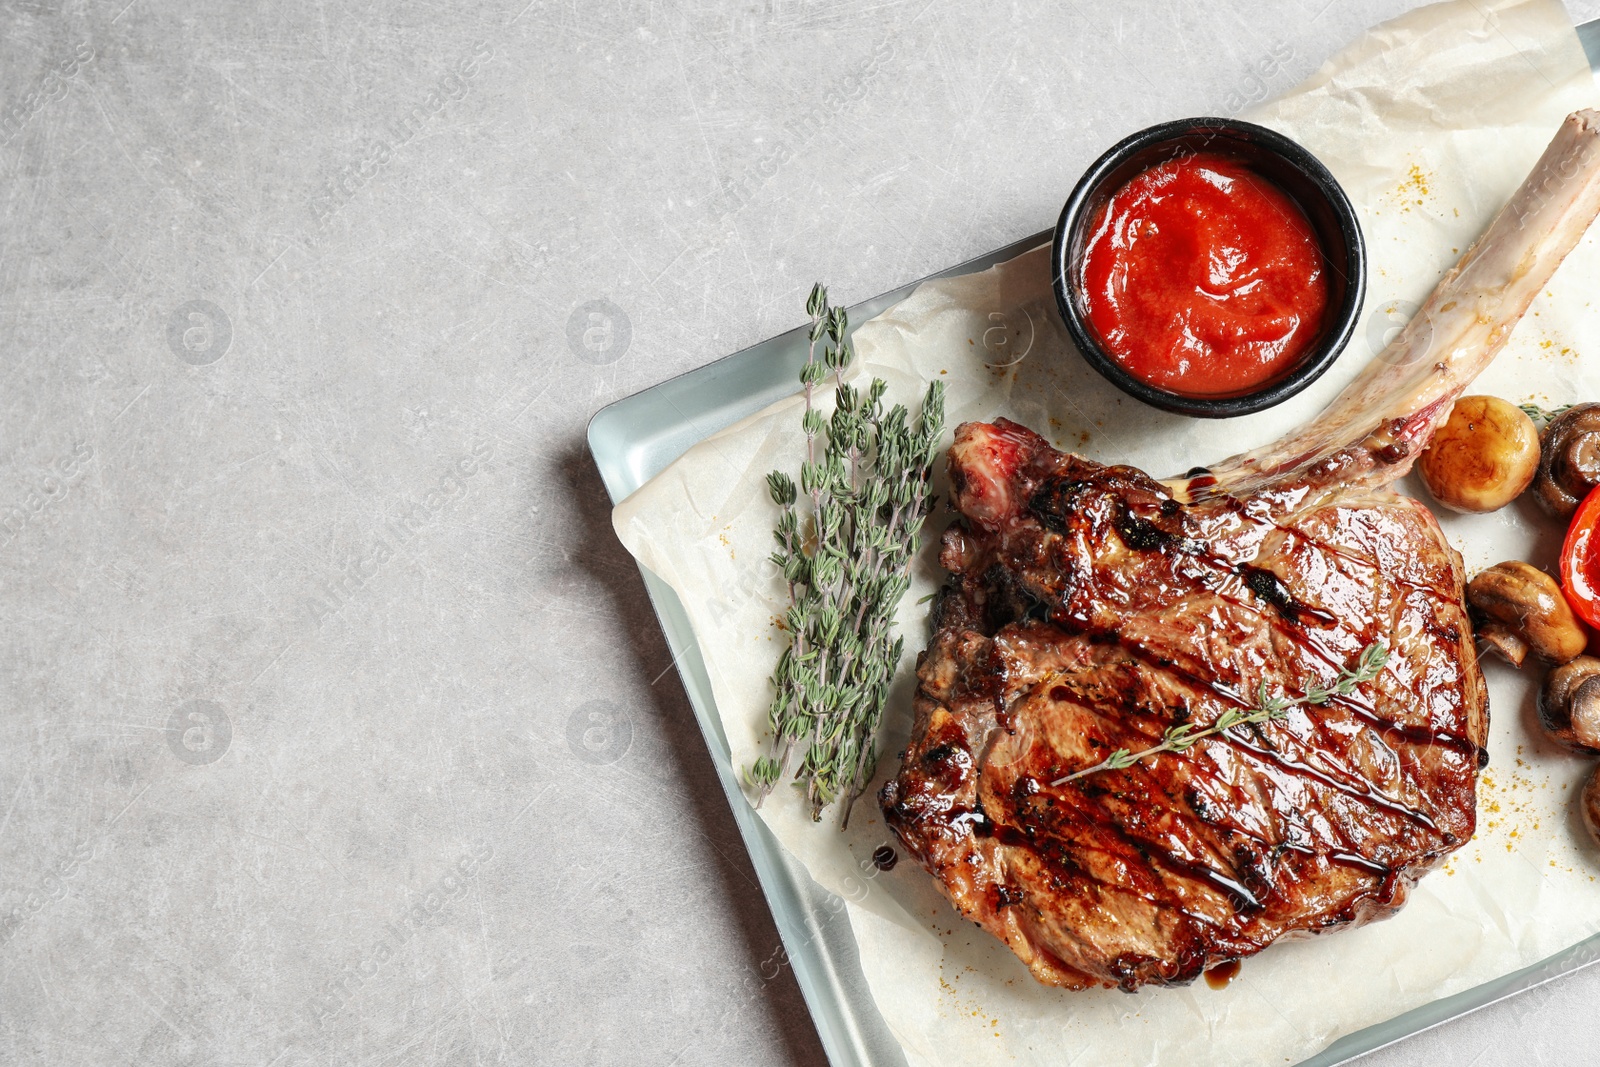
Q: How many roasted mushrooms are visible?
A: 5